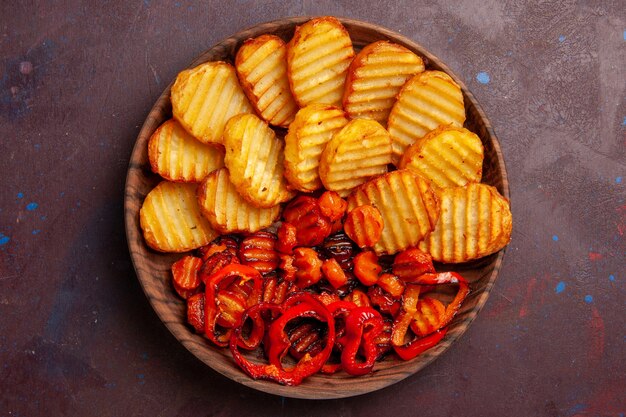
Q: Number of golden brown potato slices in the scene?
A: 14